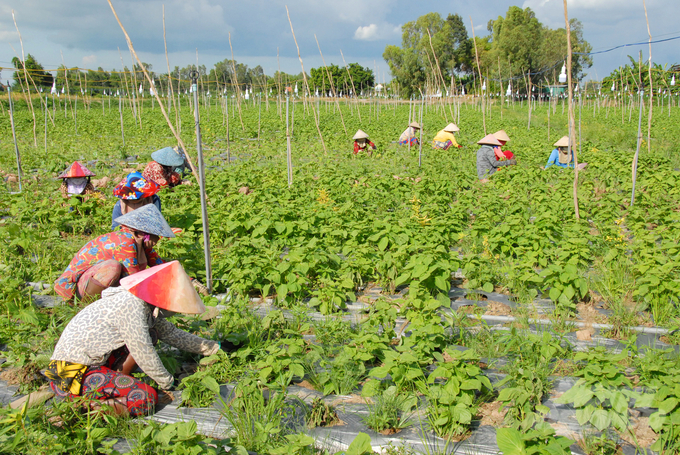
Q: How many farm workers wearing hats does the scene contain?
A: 11